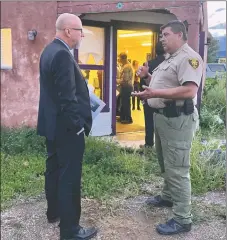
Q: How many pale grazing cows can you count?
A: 0